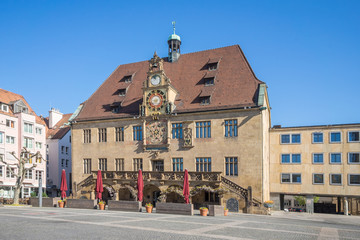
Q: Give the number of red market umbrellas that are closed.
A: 4